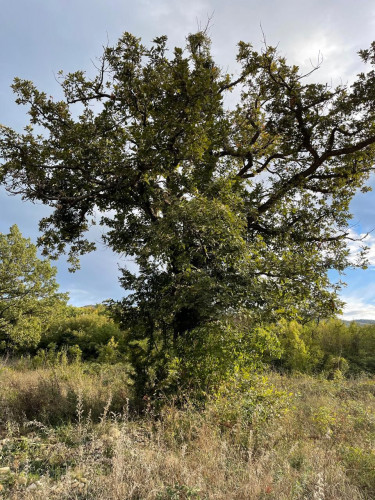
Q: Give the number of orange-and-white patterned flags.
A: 0